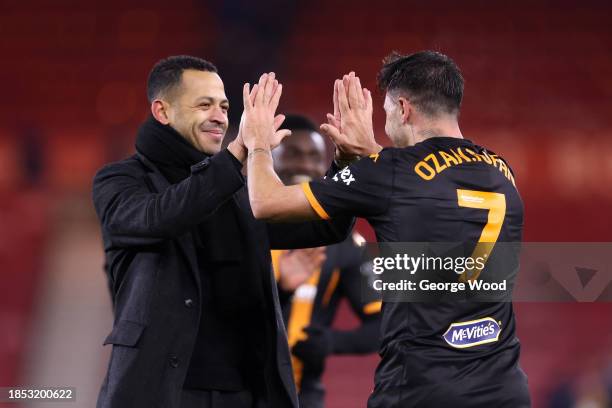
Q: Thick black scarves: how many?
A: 1